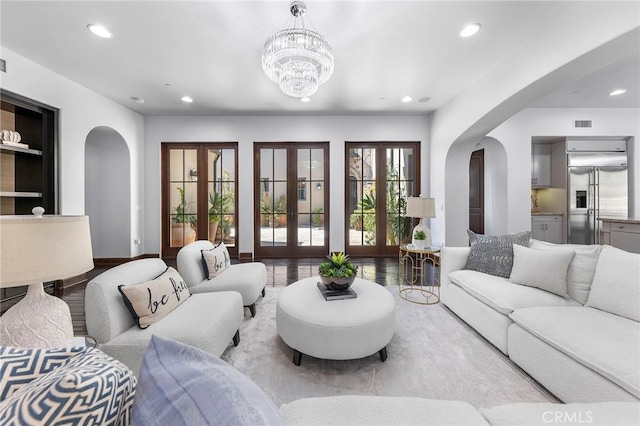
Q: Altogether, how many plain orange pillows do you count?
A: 0